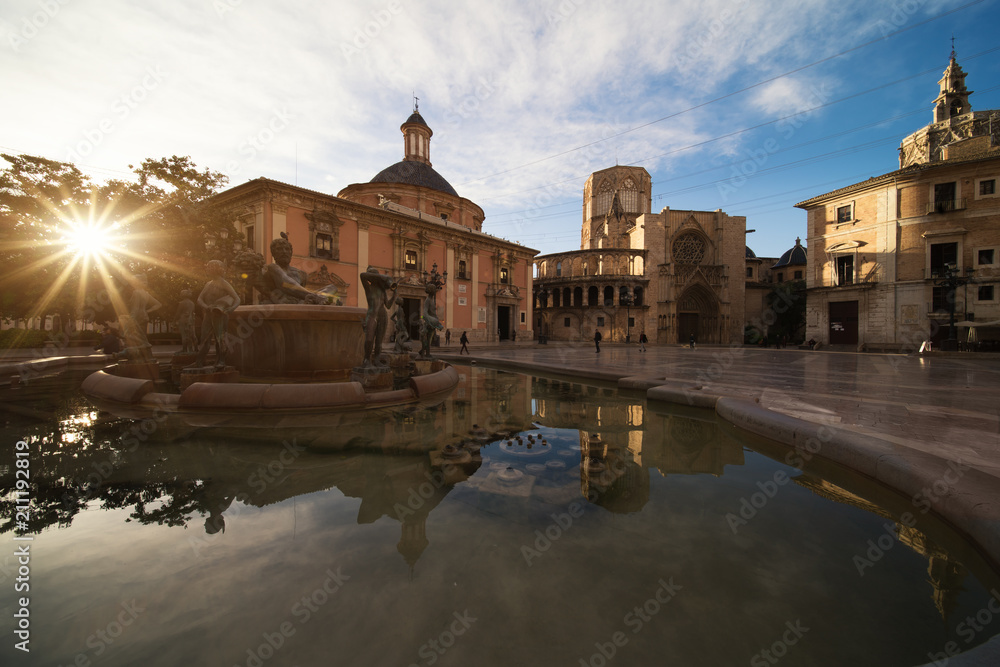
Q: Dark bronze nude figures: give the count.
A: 7